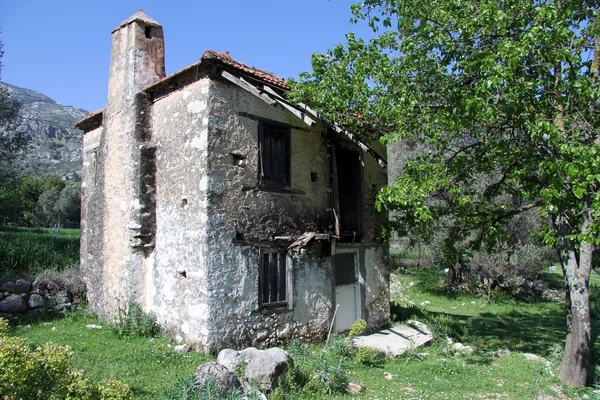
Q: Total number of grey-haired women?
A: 0